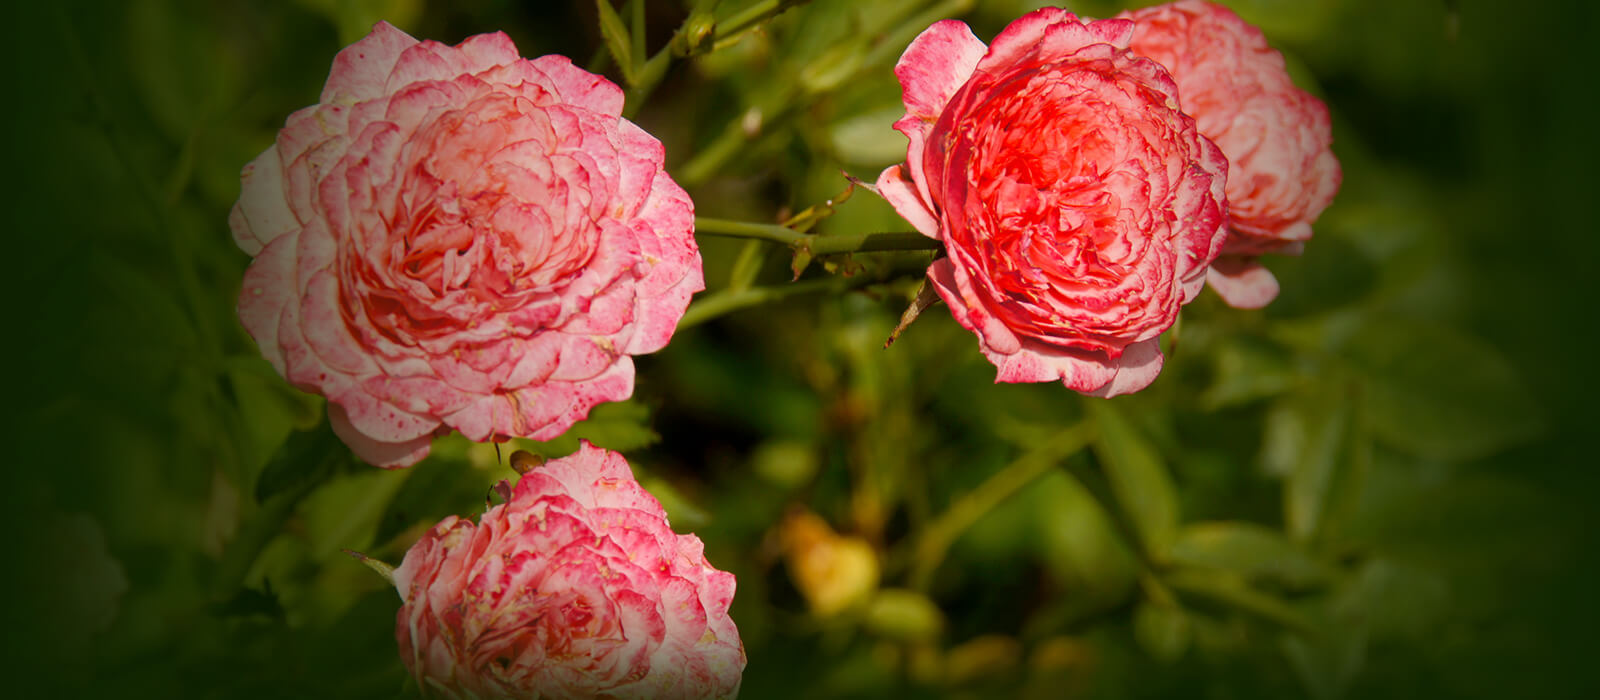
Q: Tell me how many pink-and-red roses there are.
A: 4